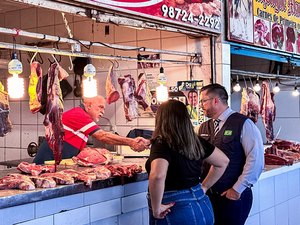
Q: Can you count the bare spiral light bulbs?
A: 3